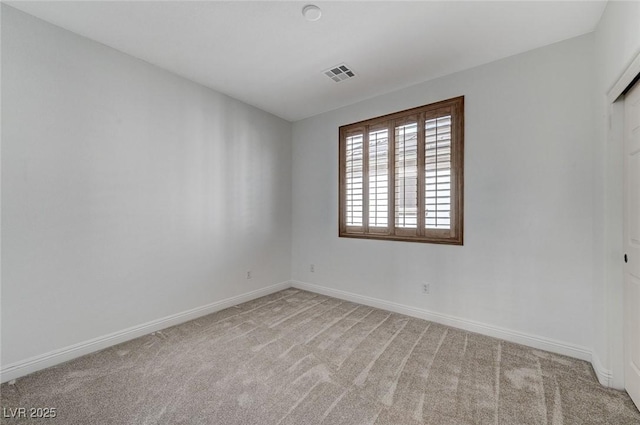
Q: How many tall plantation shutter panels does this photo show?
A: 4